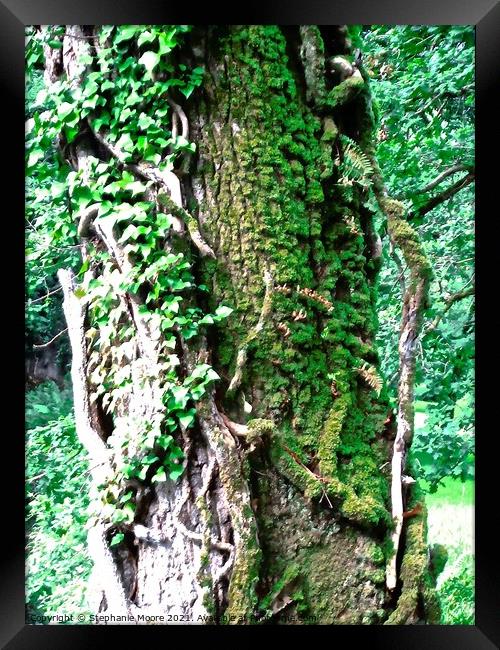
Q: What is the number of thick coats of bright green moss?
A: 1